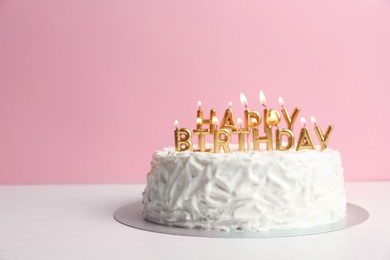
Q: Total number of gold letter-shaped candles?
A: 13